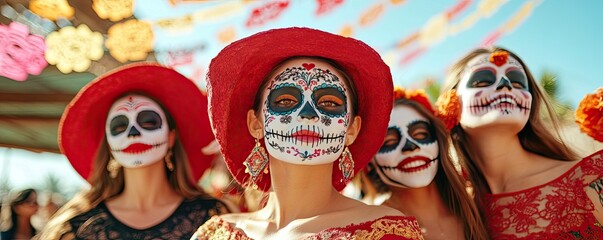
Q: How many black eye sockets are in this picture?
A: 8